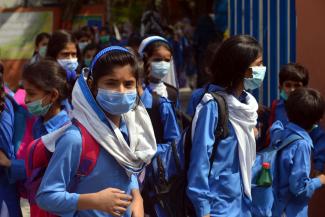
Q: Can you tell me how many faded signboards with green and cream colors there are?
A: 1